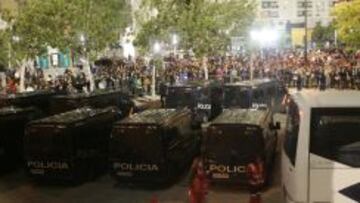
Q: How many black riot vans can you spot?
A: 8